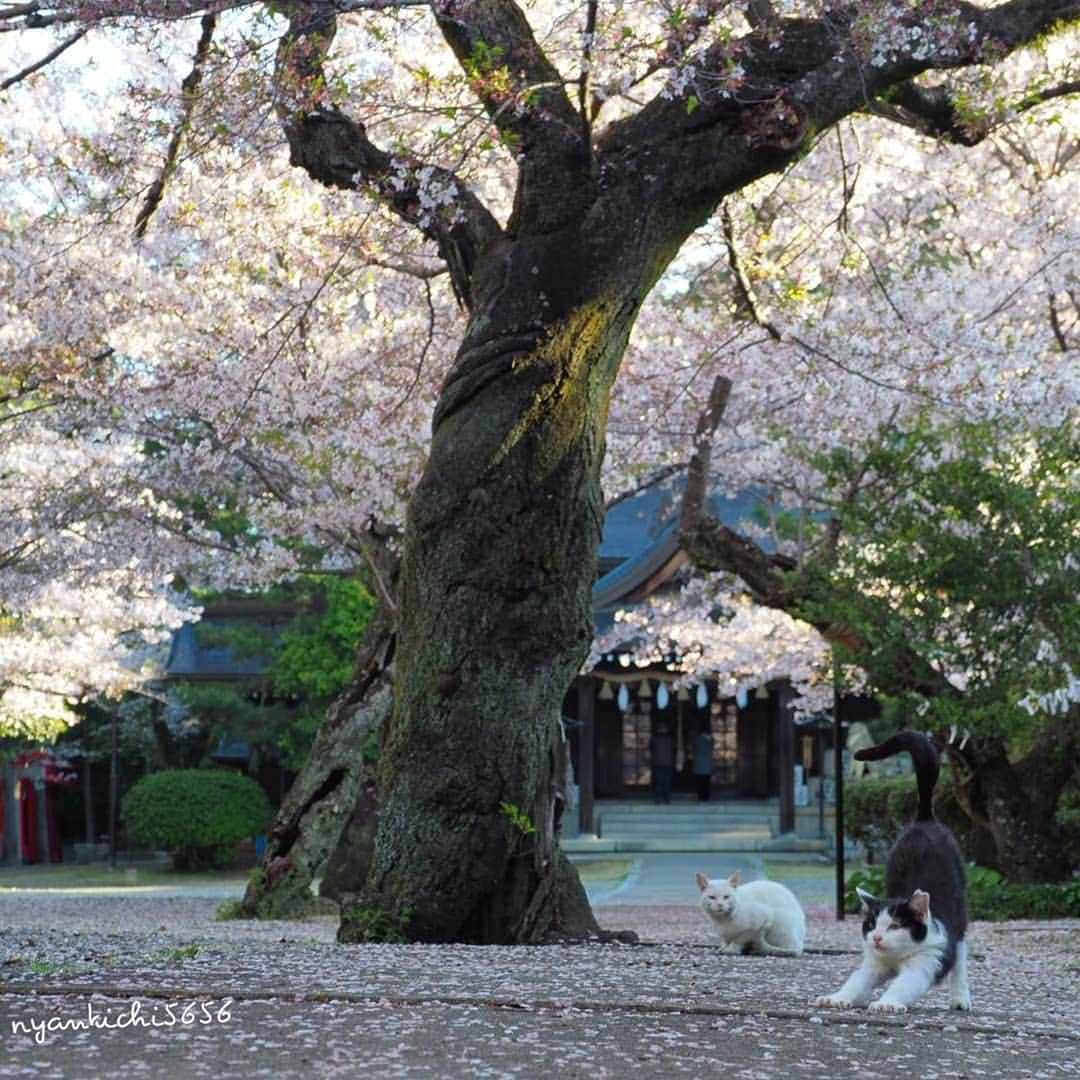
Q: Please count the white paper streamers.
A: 4